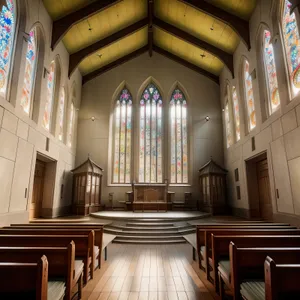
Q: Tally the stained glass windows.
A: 13